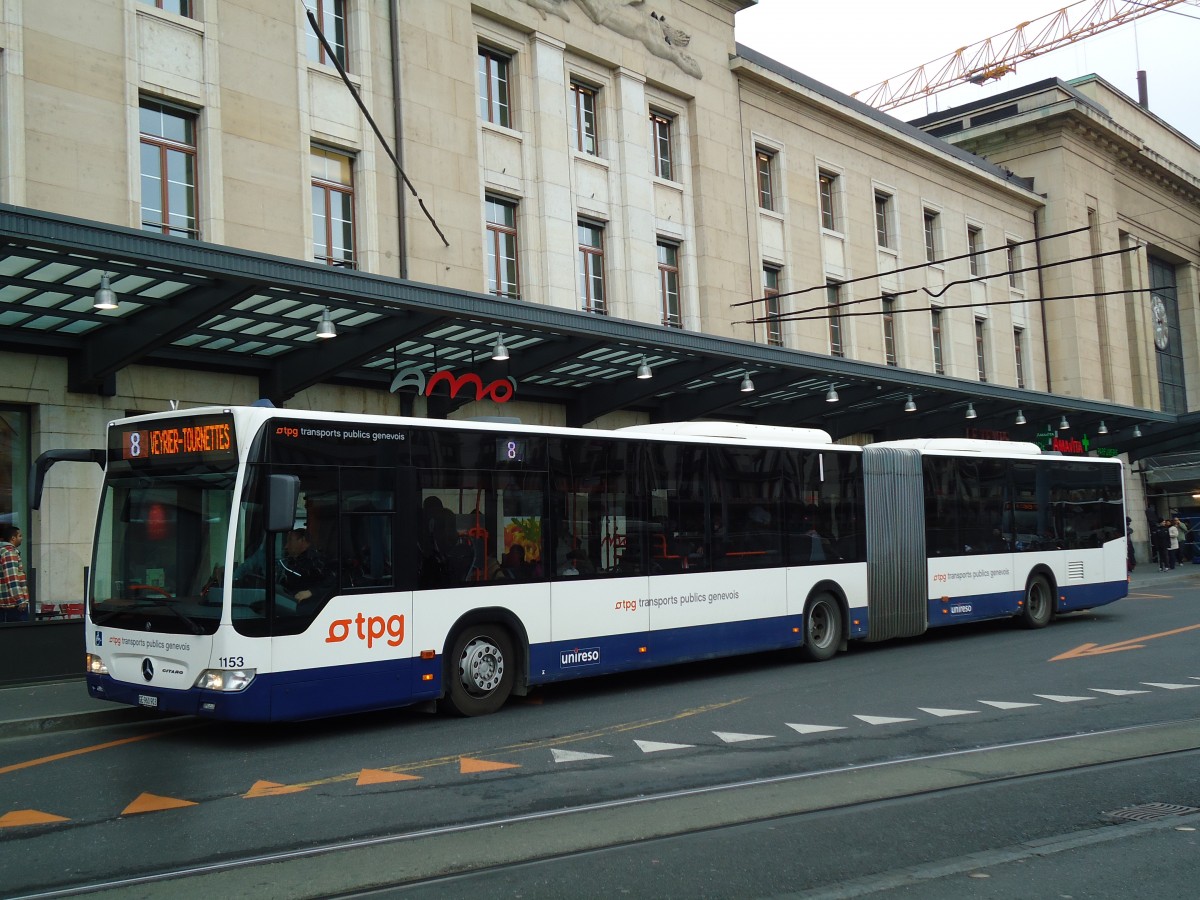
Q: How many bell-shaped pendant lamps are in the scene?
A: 12